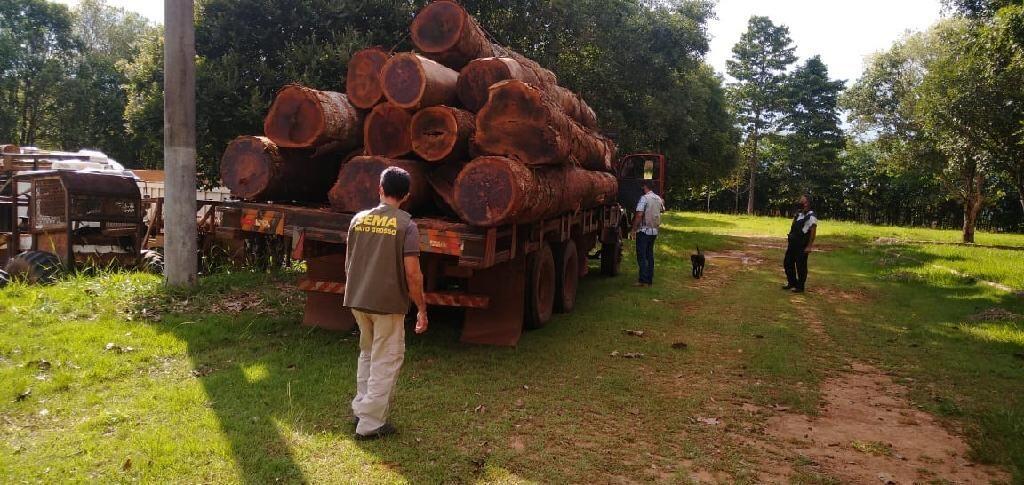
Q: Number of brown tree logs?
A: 11